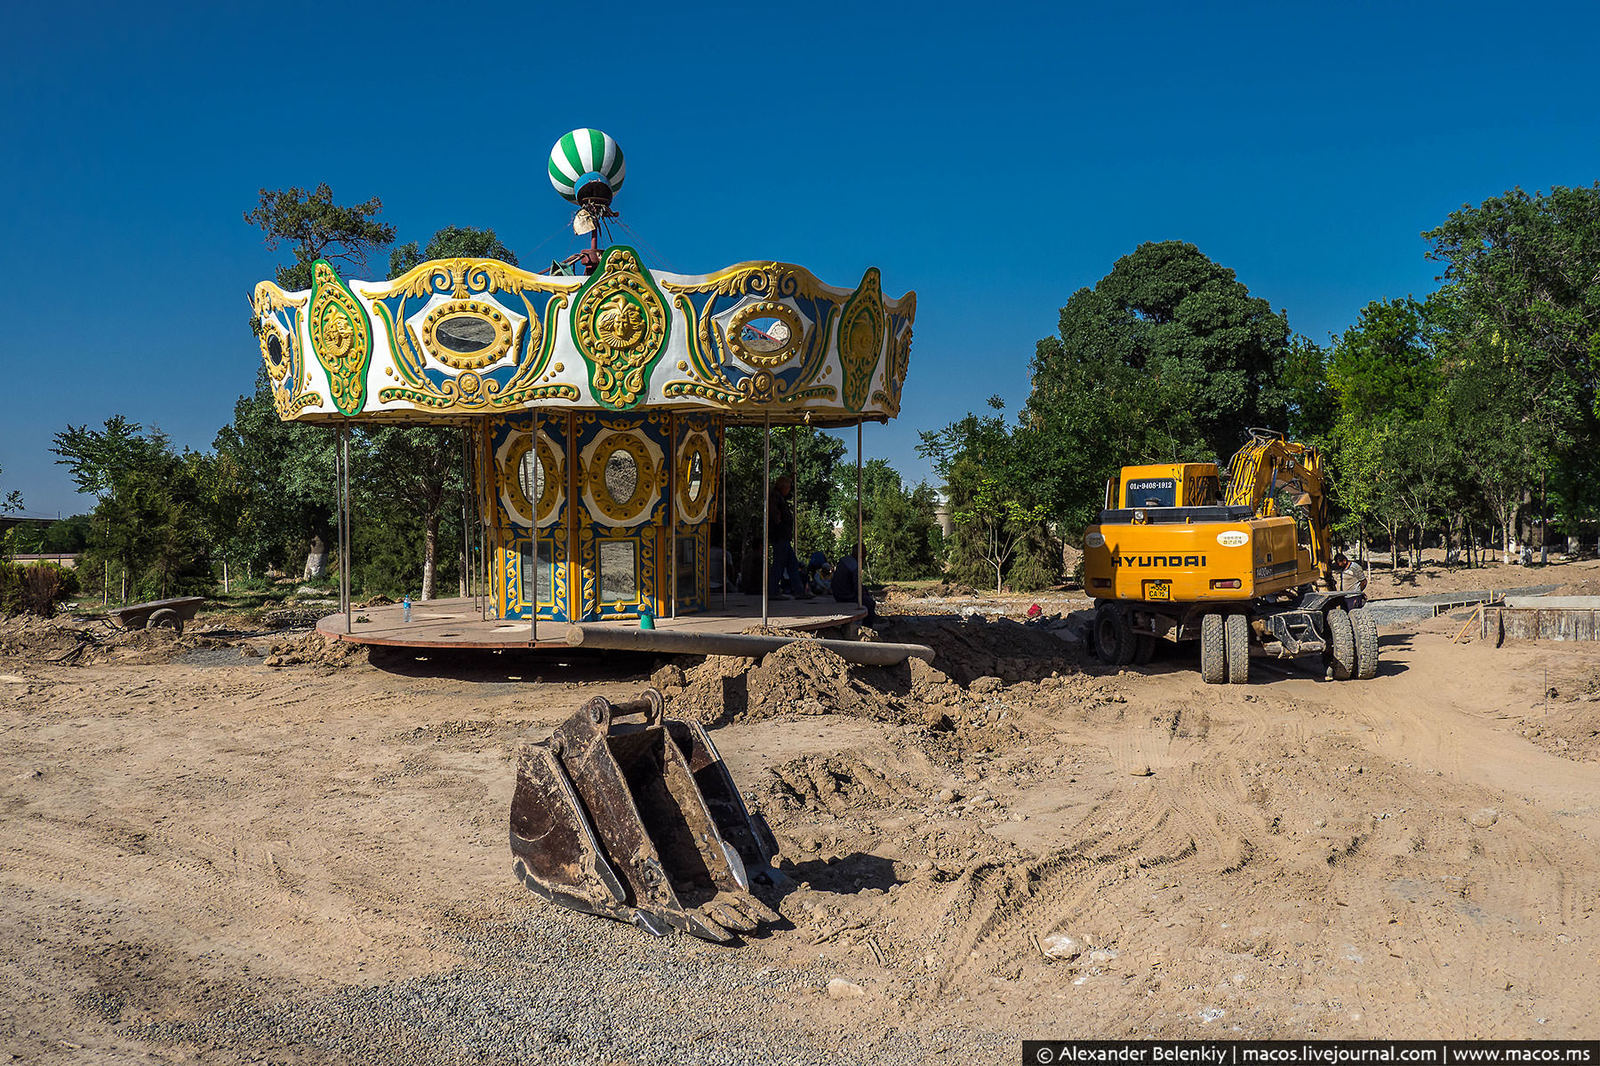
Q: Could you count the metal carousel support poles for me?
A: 12